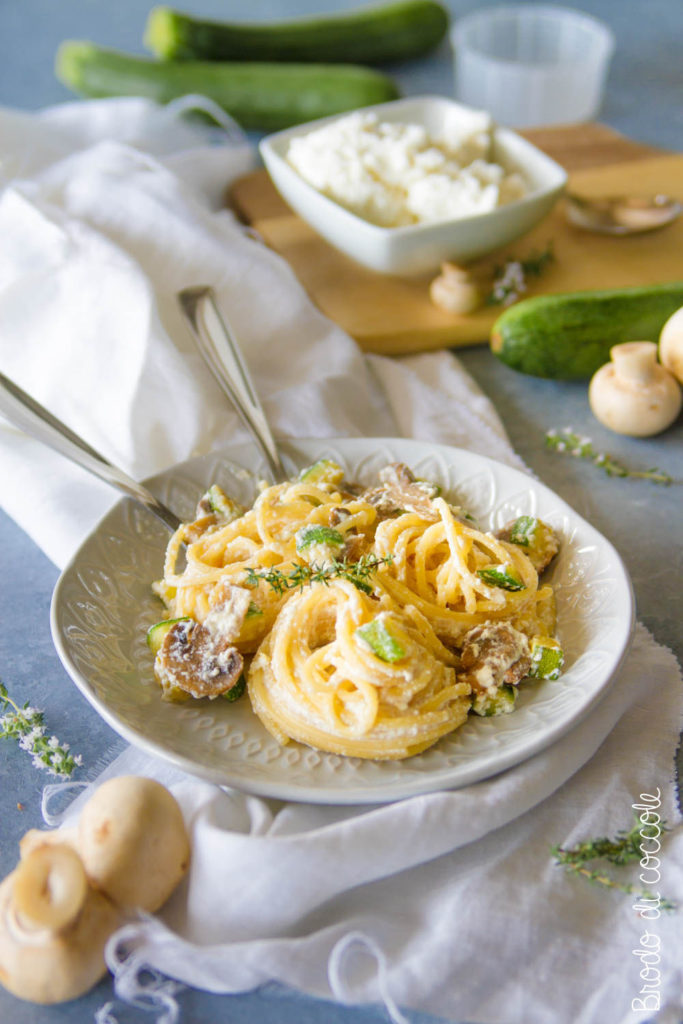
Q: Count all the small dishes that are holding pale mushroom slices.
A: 0